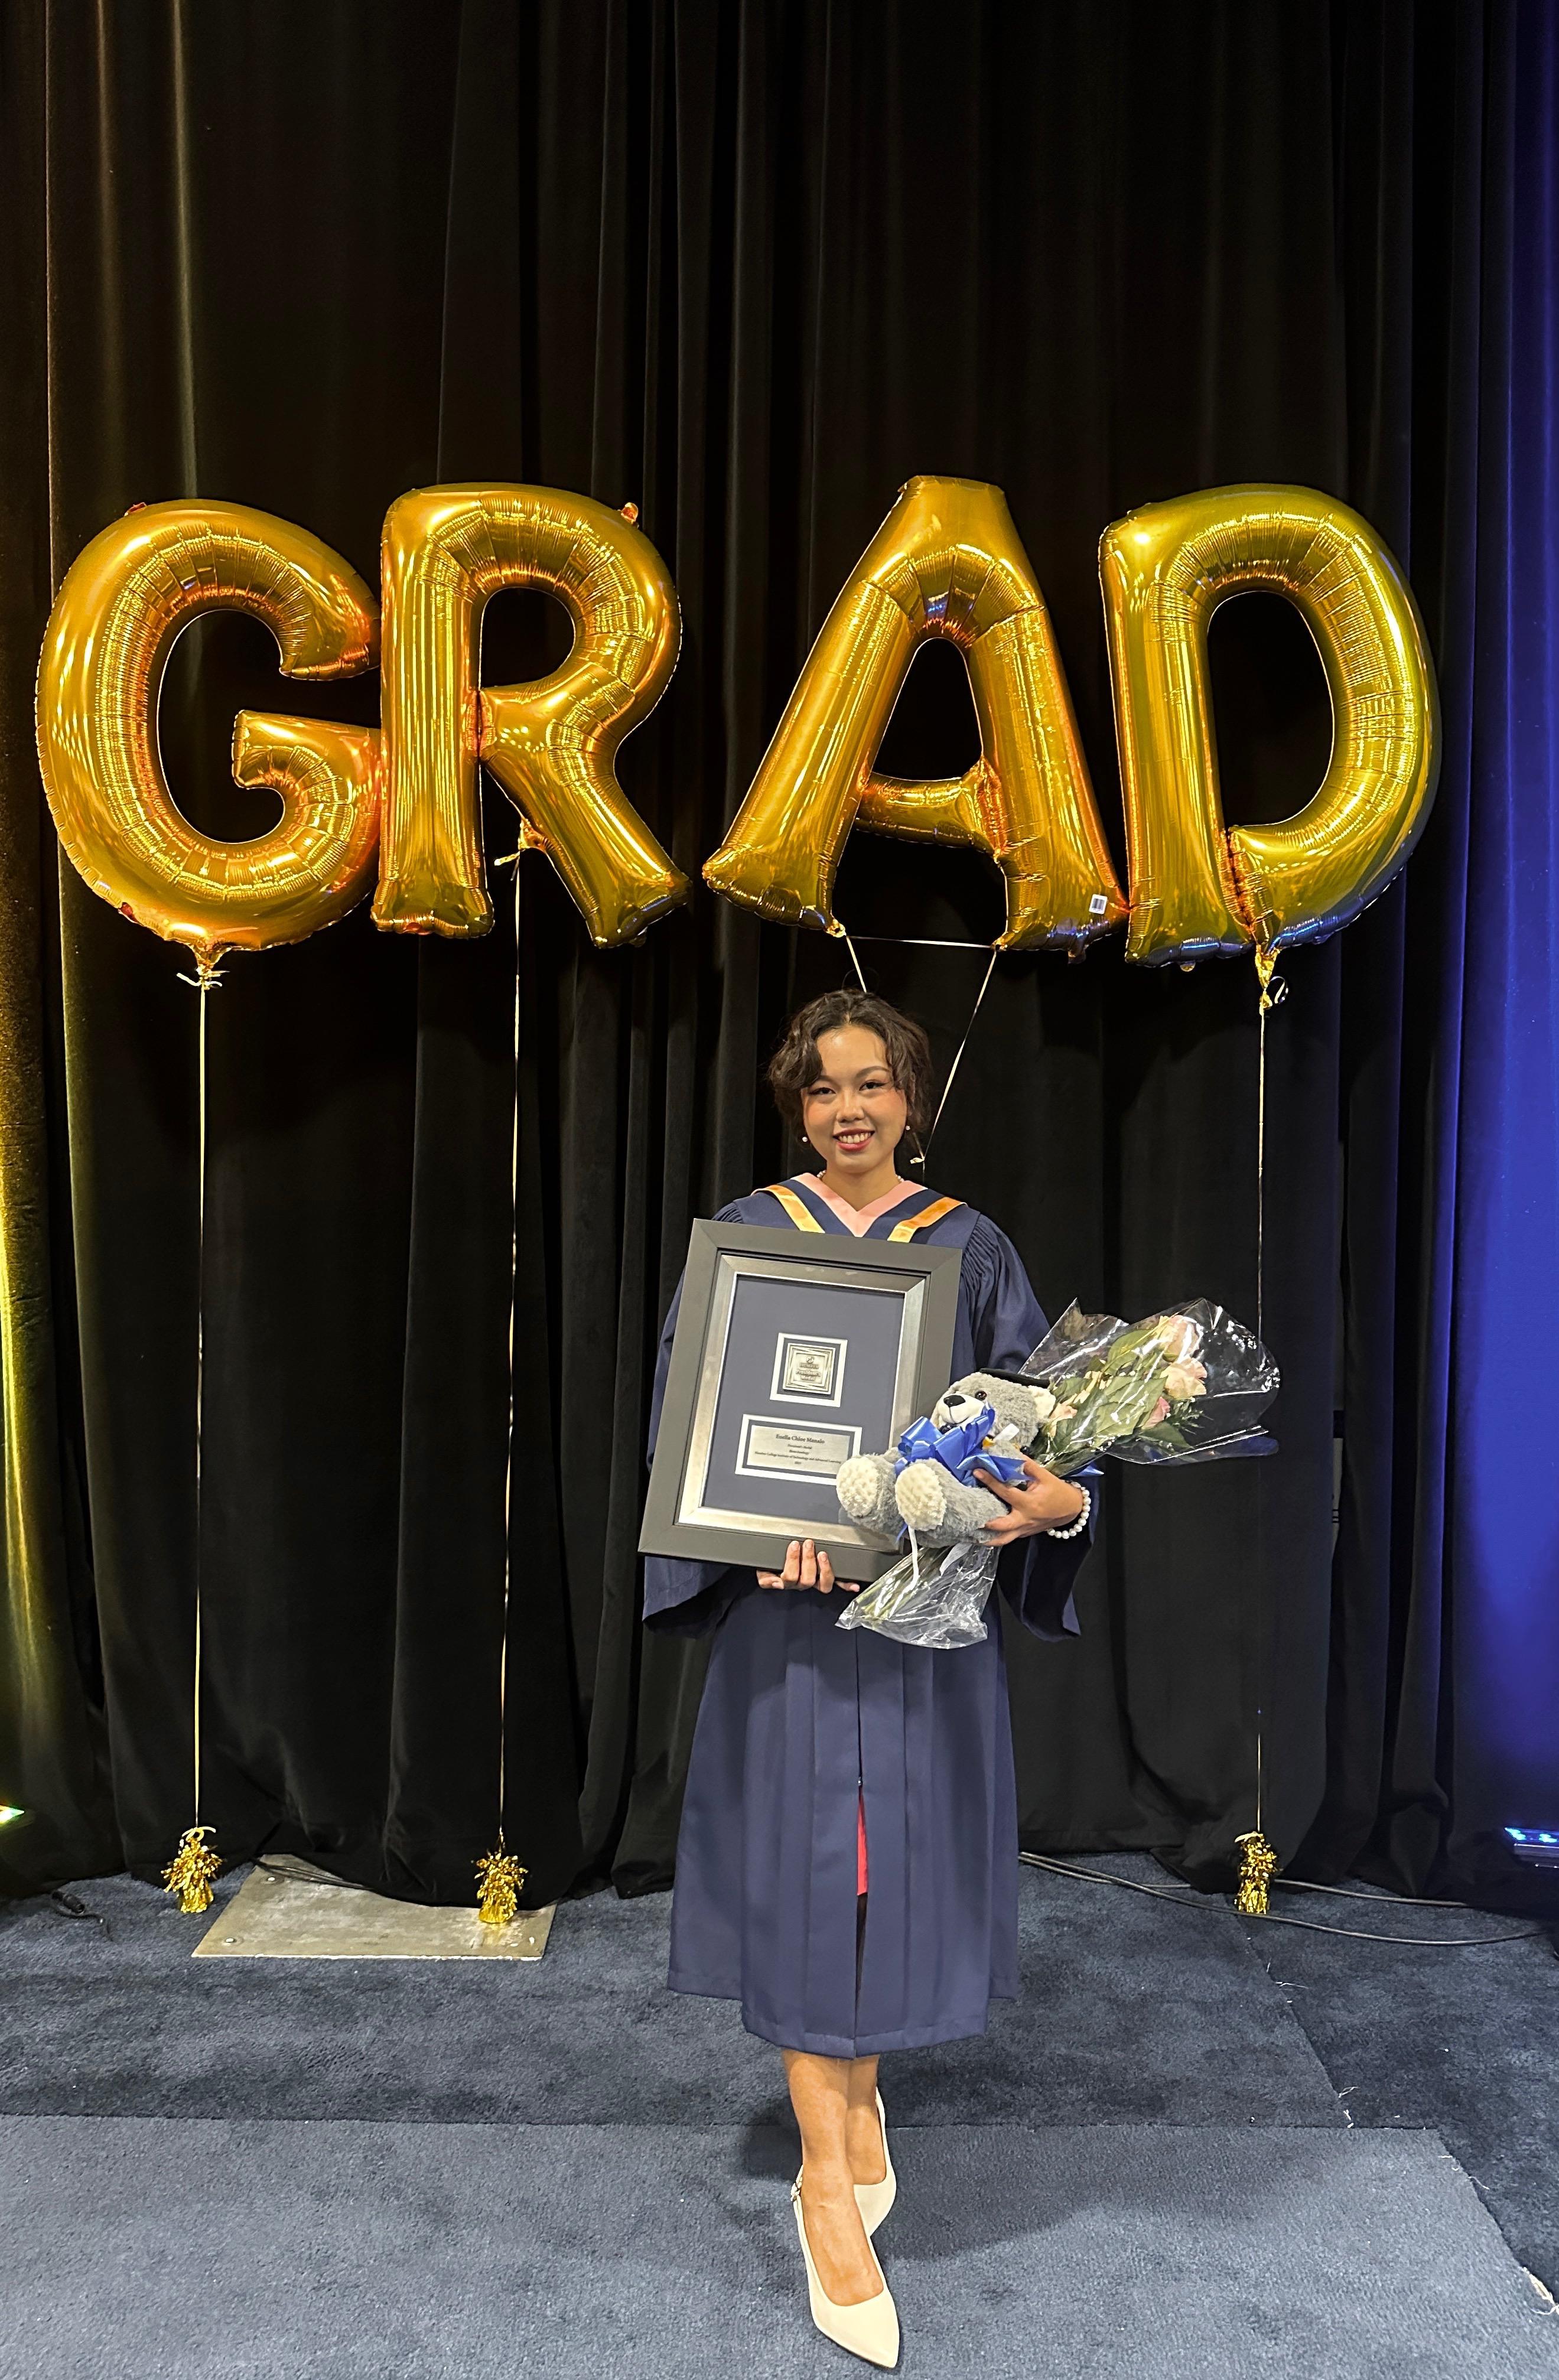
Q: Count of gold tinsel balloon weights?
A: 3